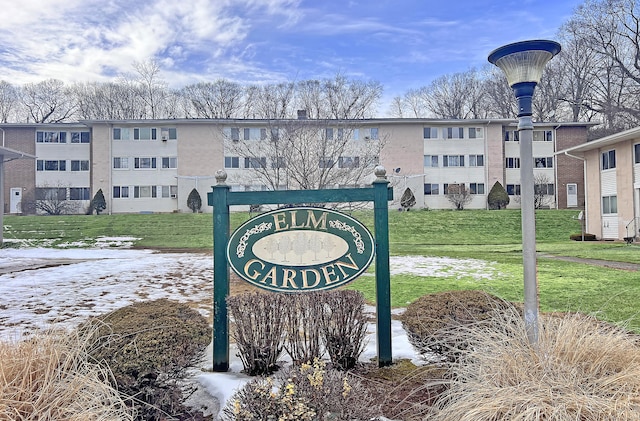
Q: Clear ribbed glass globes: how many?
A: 1